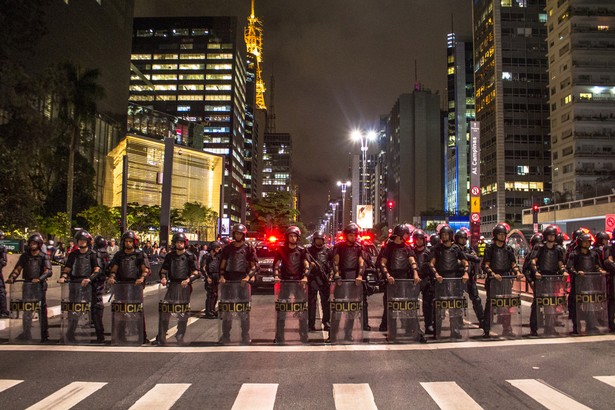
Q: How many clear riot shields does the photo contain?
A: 12